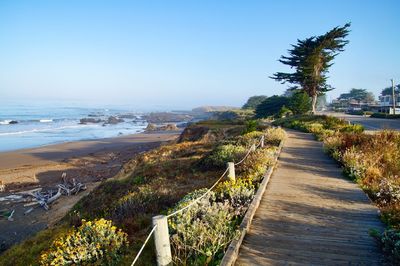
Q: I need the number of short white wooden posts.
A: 4